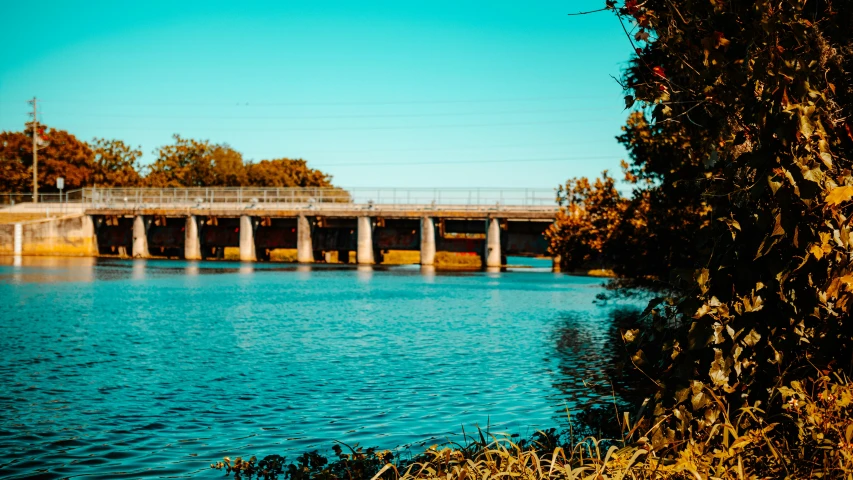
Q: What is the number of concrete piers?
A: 7